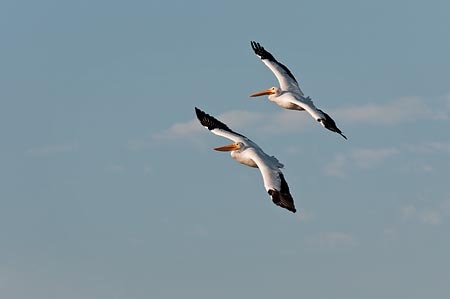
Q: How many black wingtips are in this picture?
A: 4